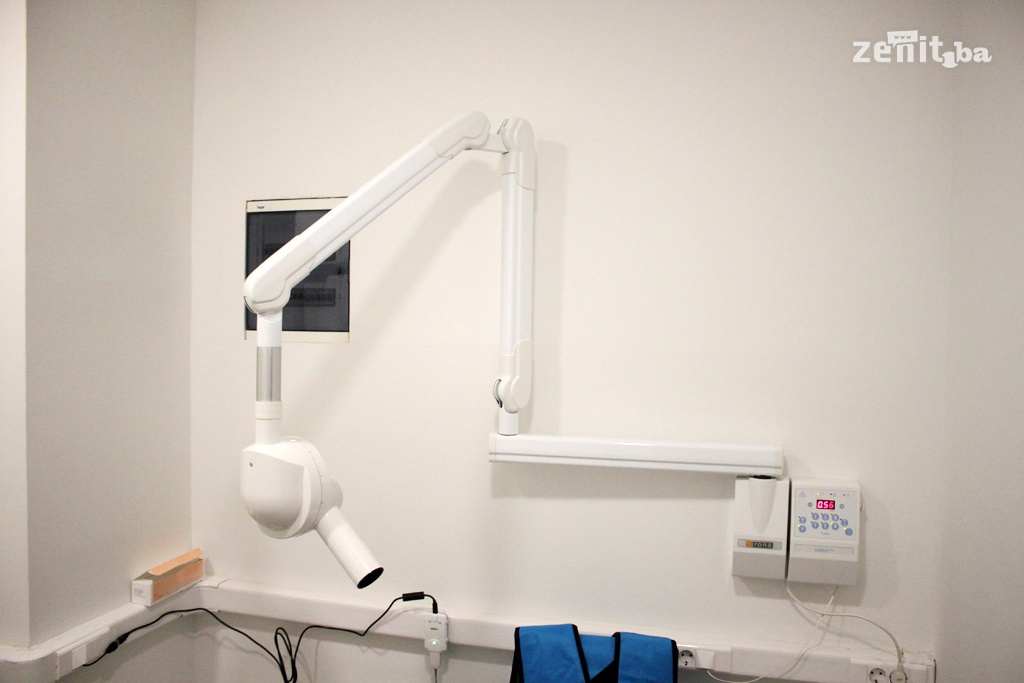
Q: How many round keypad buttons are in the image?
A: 12